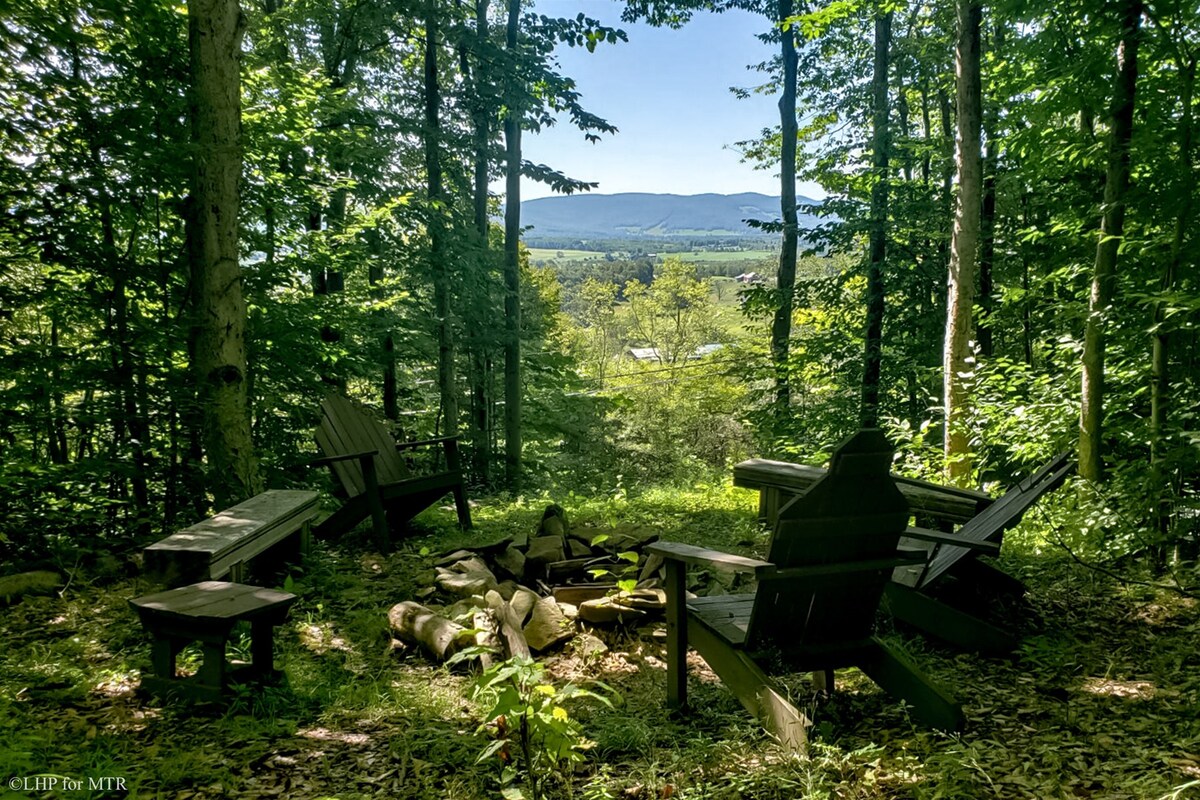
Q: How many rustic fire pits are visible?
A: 1